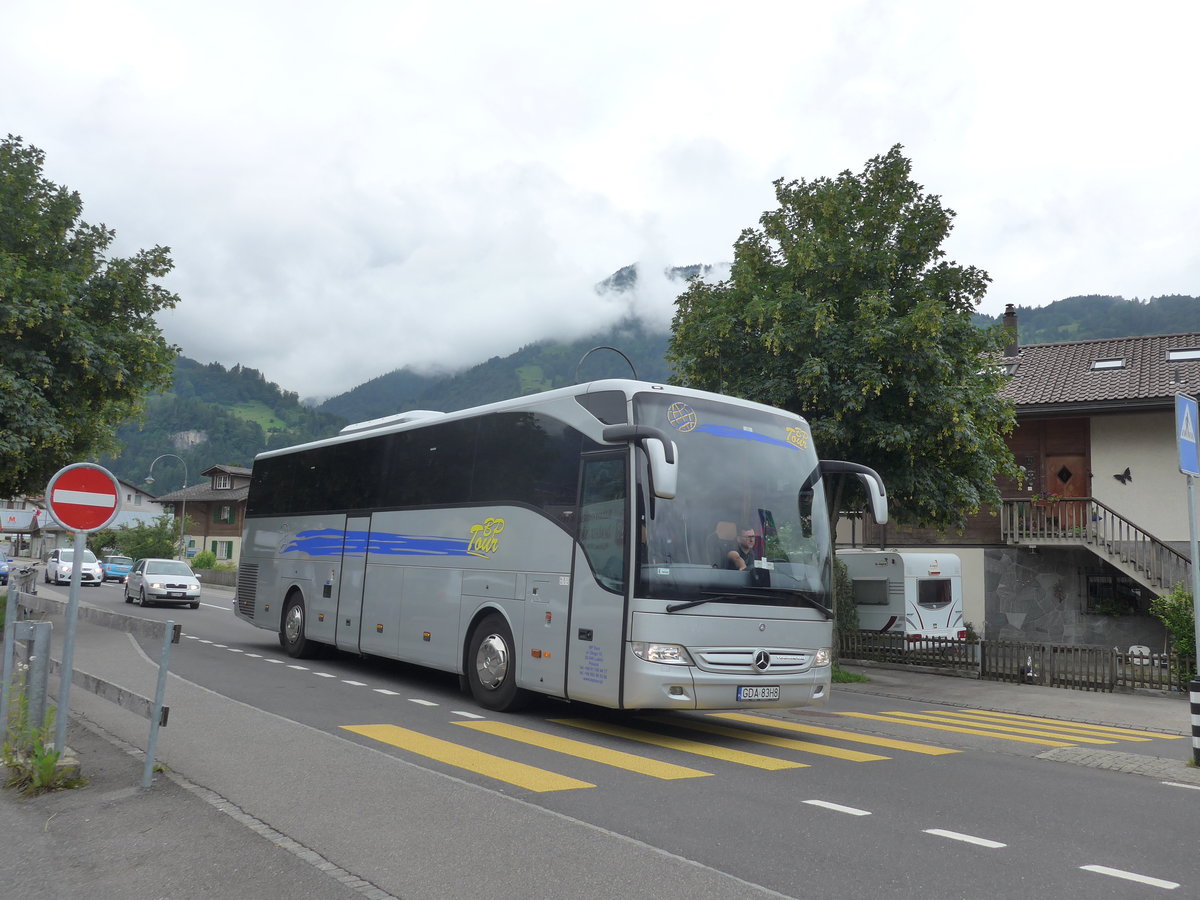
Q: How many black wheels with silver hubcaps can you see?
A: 2